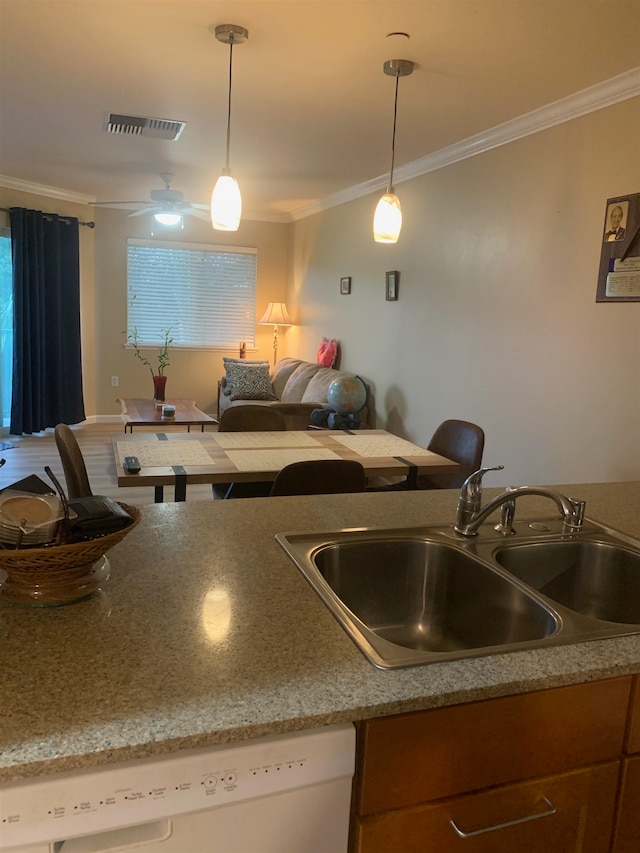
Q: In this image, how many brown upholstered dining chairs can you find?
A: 4